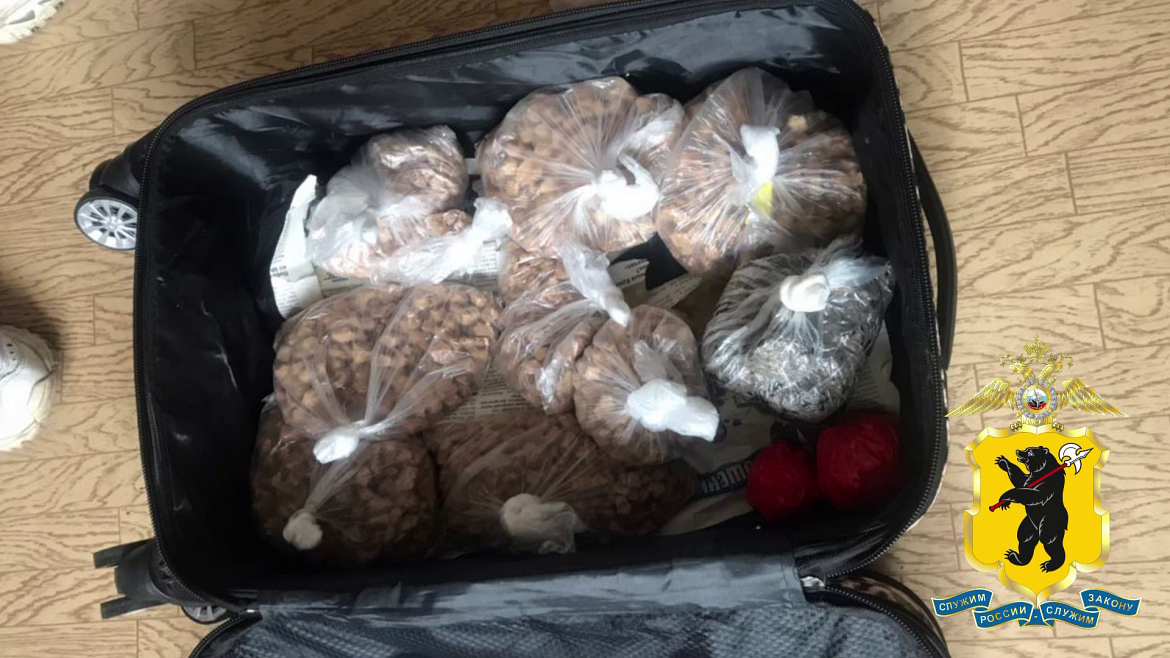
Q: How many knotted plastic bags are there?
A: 9